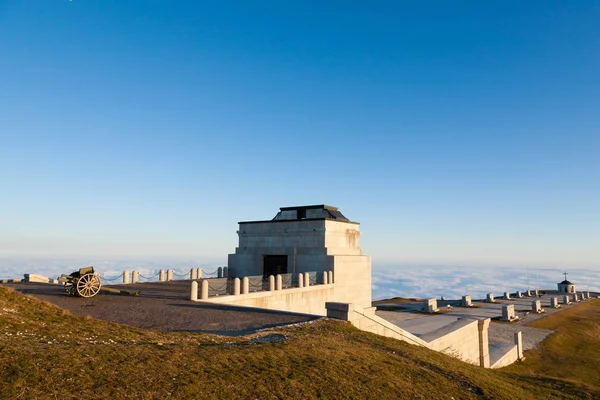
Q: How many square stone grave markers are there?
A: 14